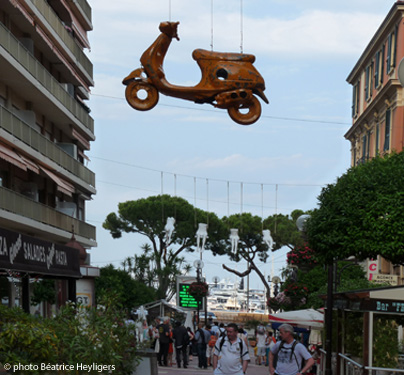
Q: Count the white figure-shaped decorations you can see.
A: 4